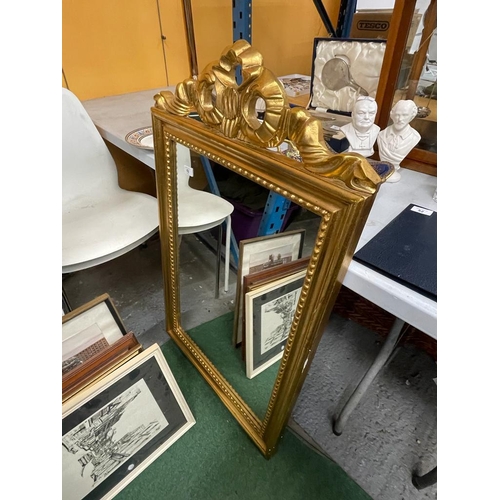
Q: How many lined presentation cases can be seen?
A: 1